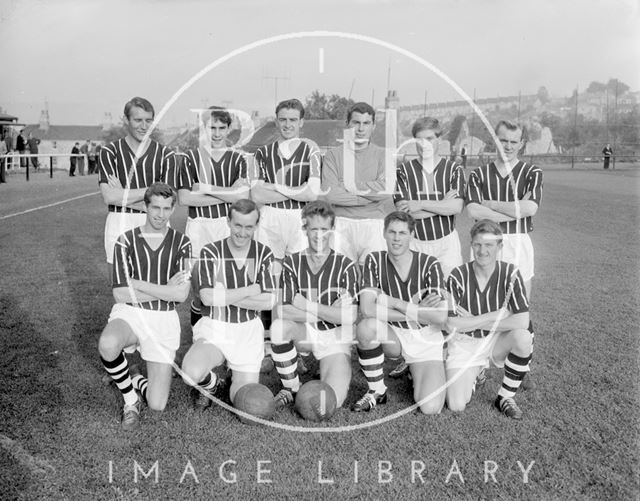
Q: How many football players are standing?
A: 6